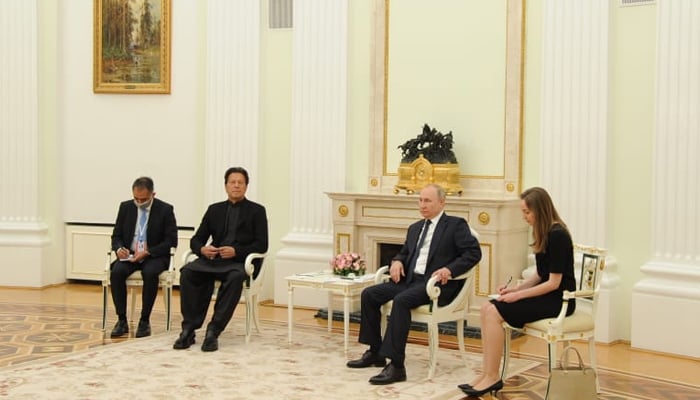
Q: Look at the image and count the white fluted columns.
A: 5